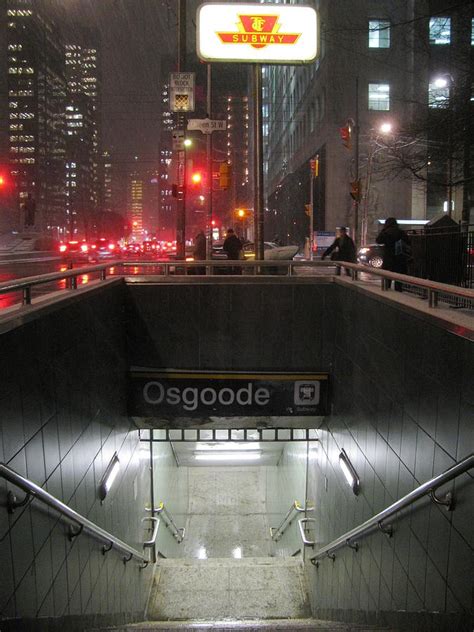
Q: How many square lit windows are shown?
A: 4